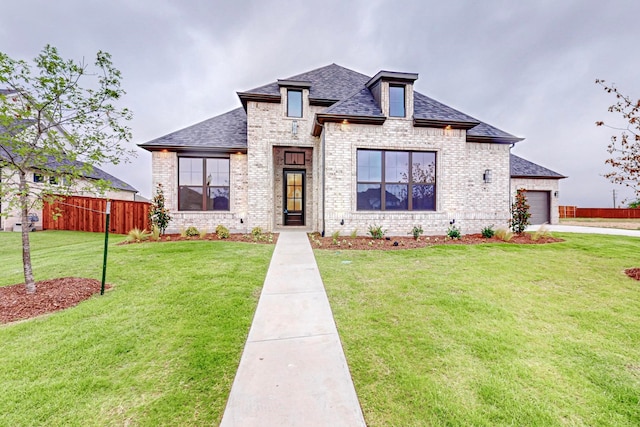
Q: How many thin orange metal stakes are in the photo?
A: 0